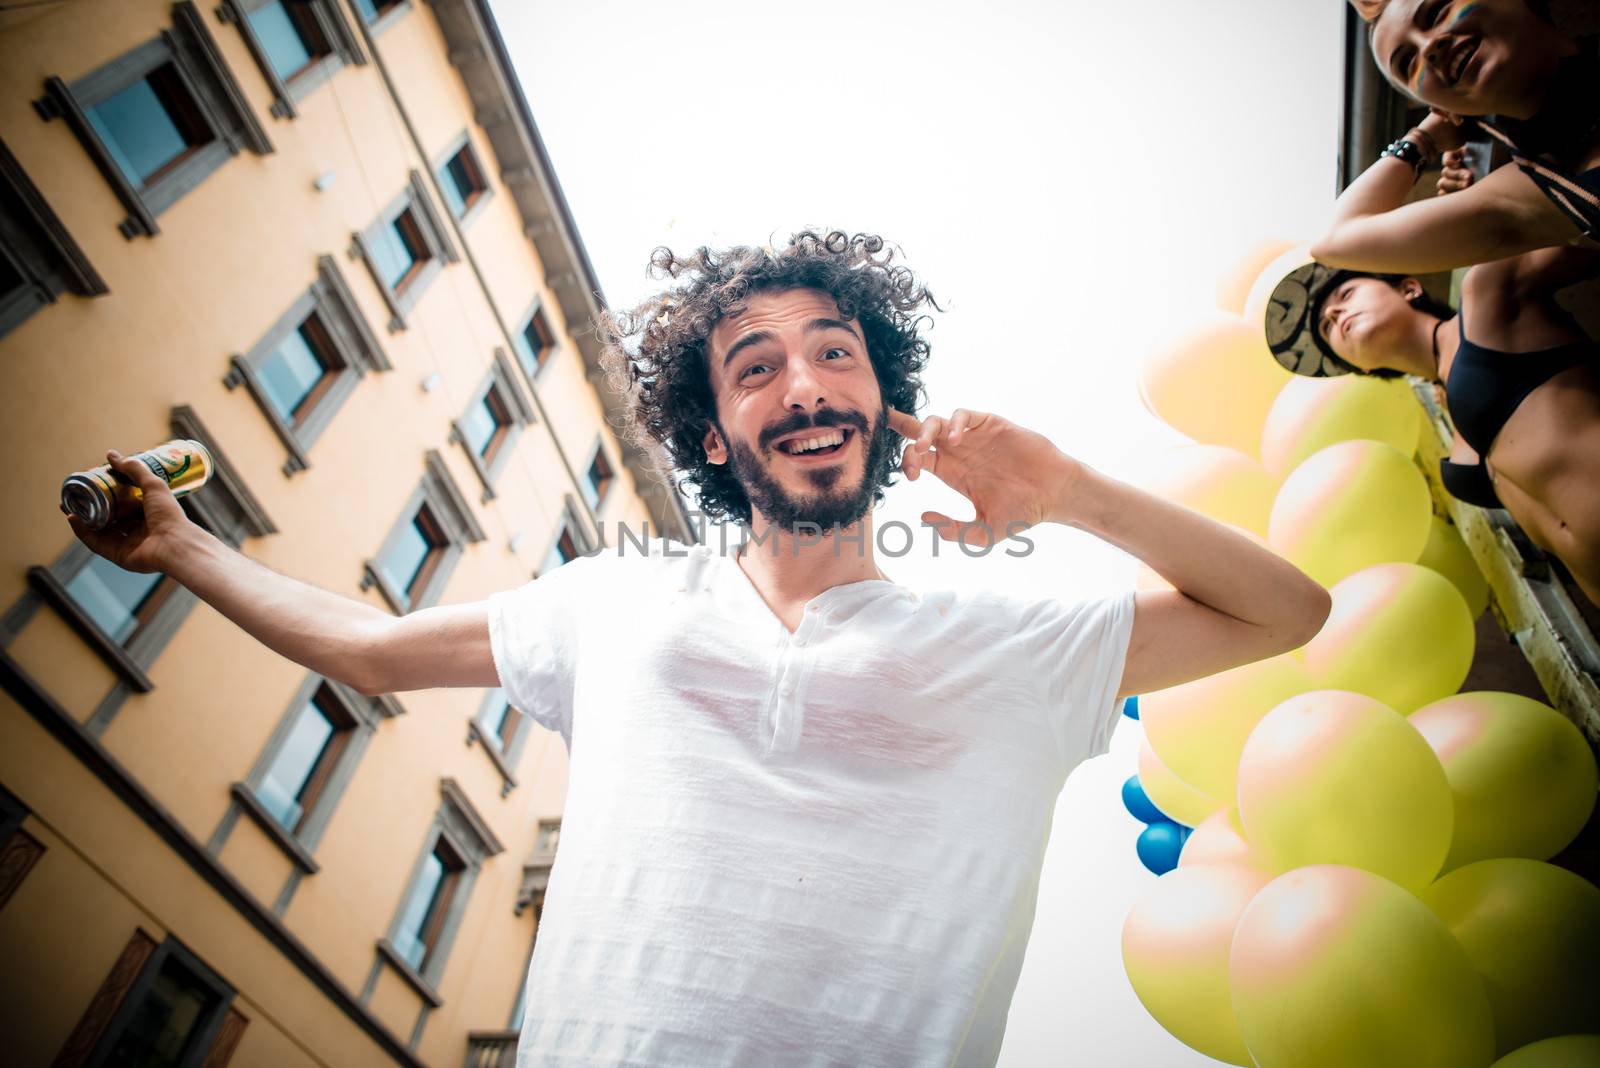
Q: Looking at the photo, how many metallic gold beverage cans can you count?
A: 1